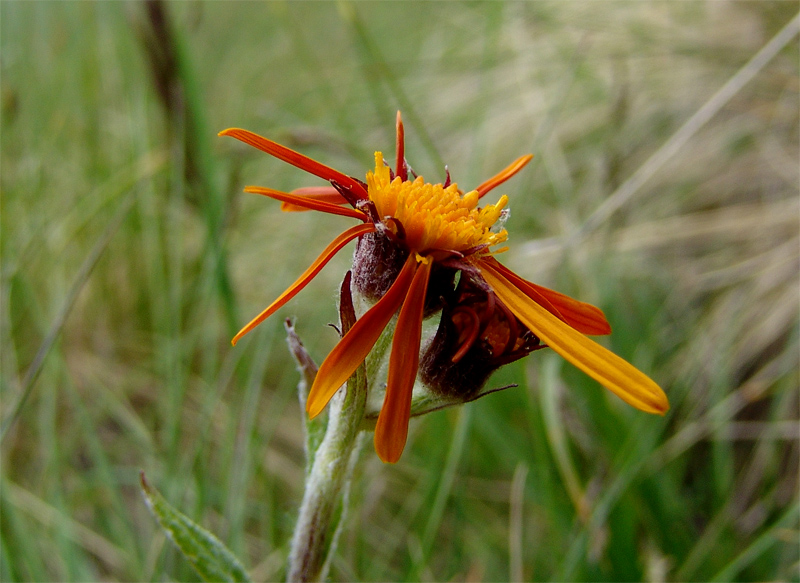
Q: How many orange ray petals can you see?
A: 10